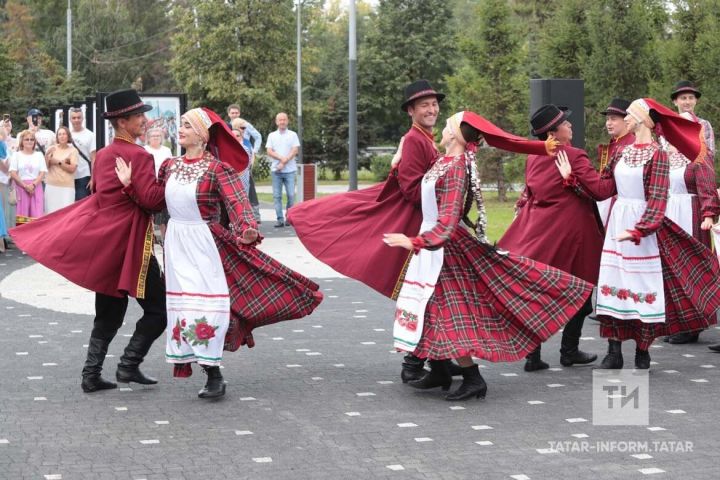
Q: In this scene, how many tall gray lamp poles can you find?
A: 3